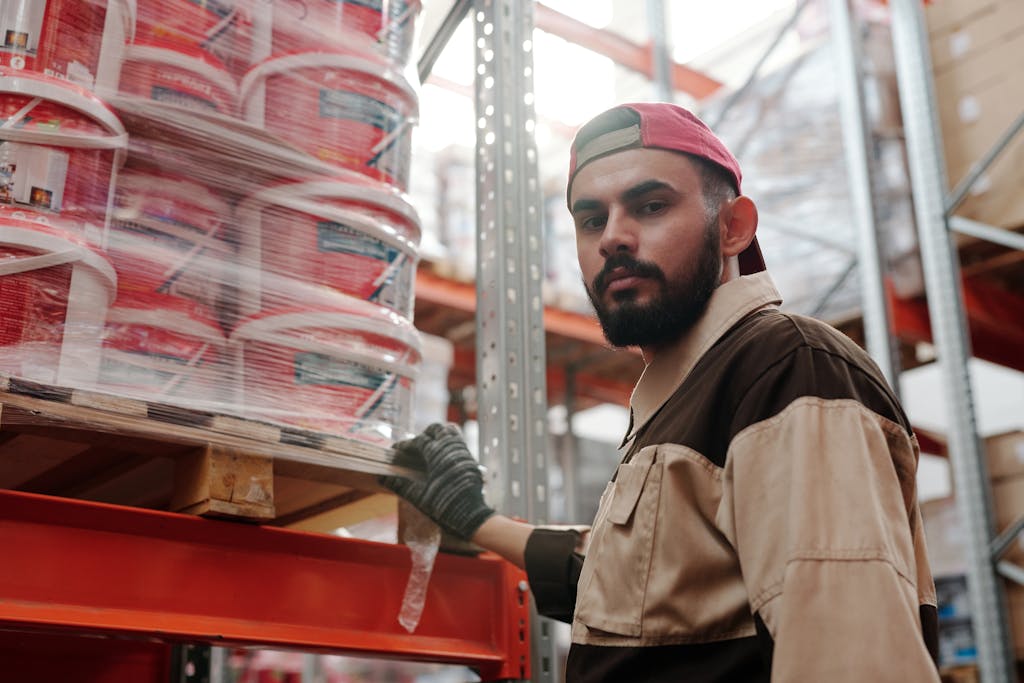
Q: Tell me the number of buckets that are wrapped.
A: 11